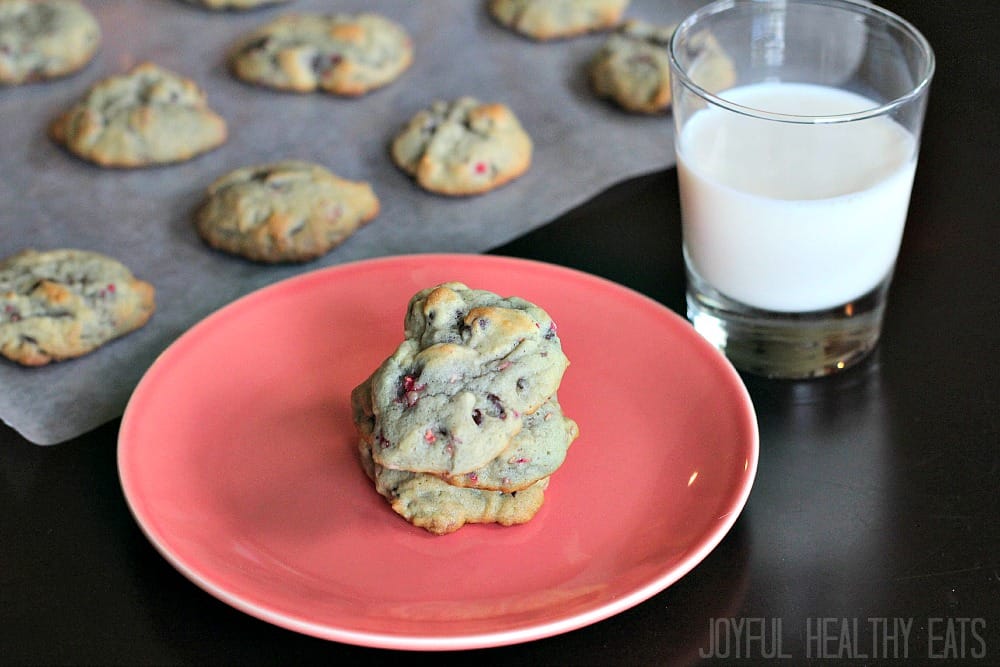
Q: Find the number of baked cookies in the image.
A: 12